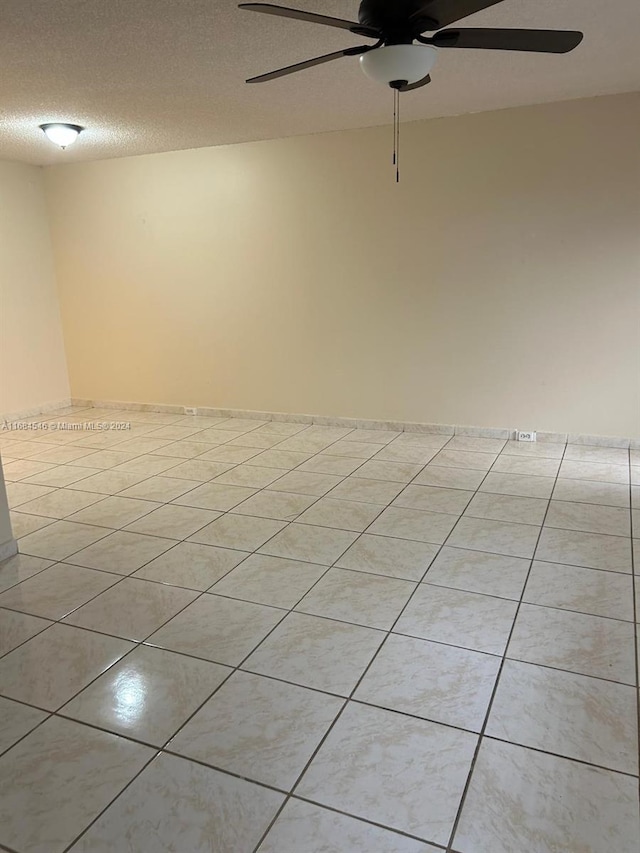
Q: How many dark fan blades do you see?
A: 5